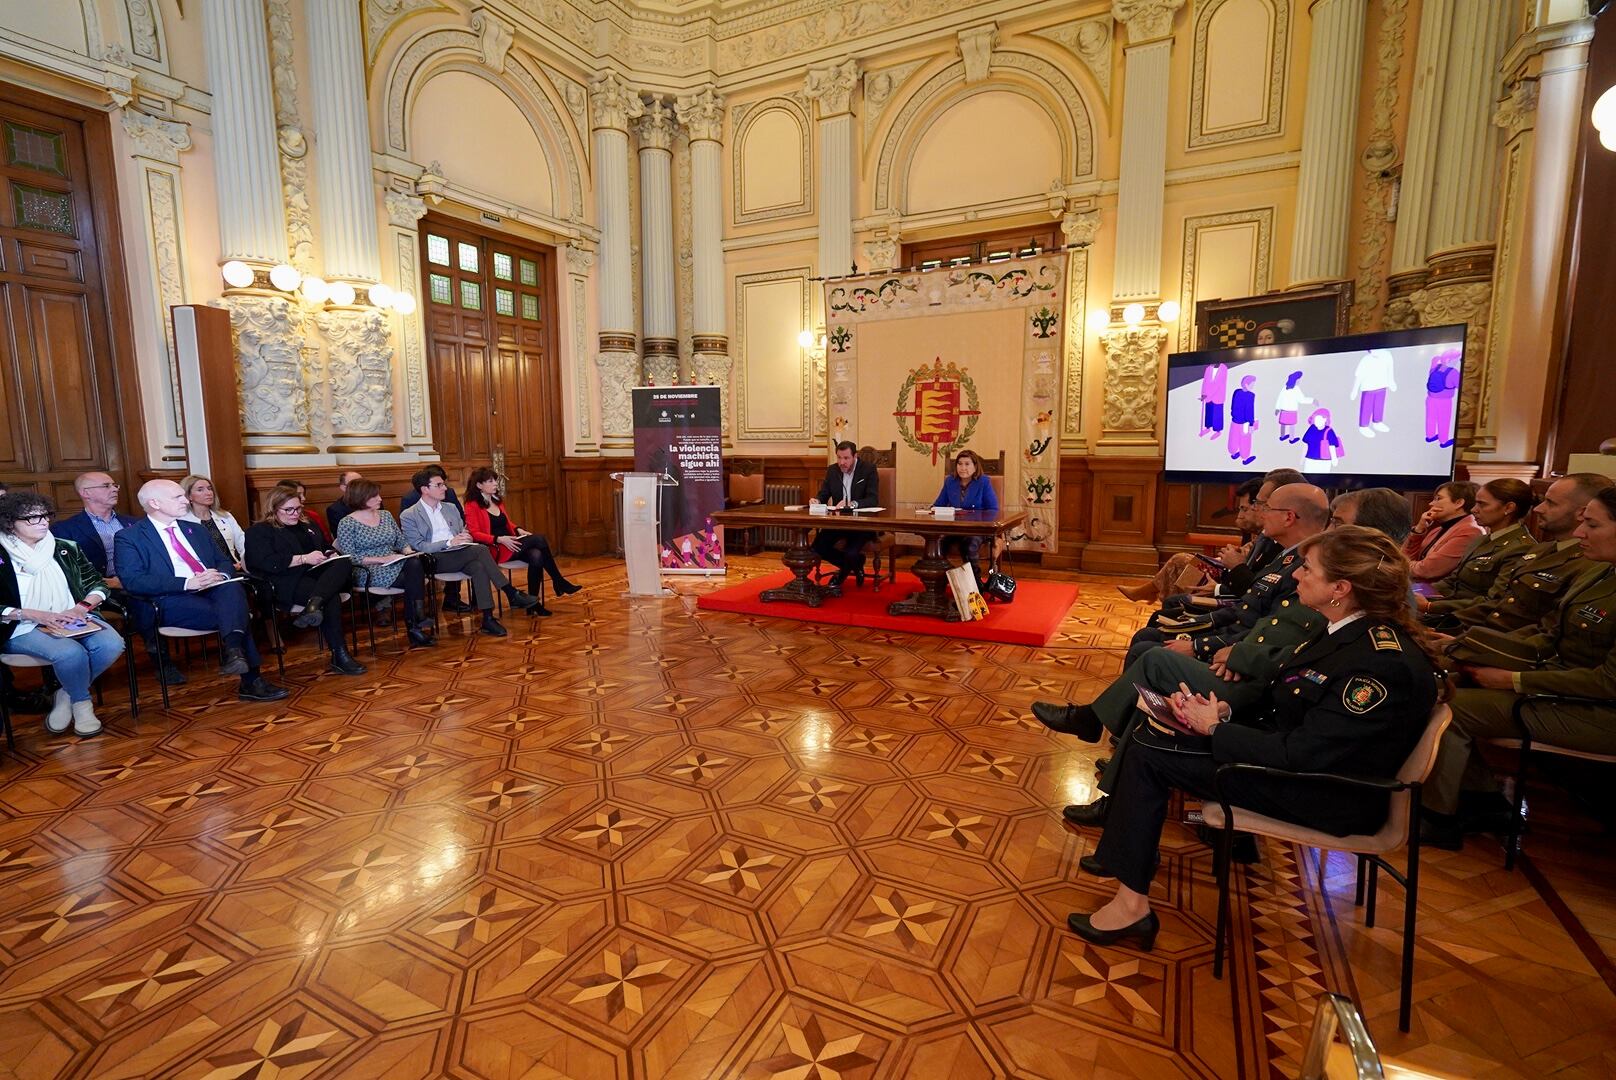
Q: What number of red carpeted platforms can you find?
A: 1